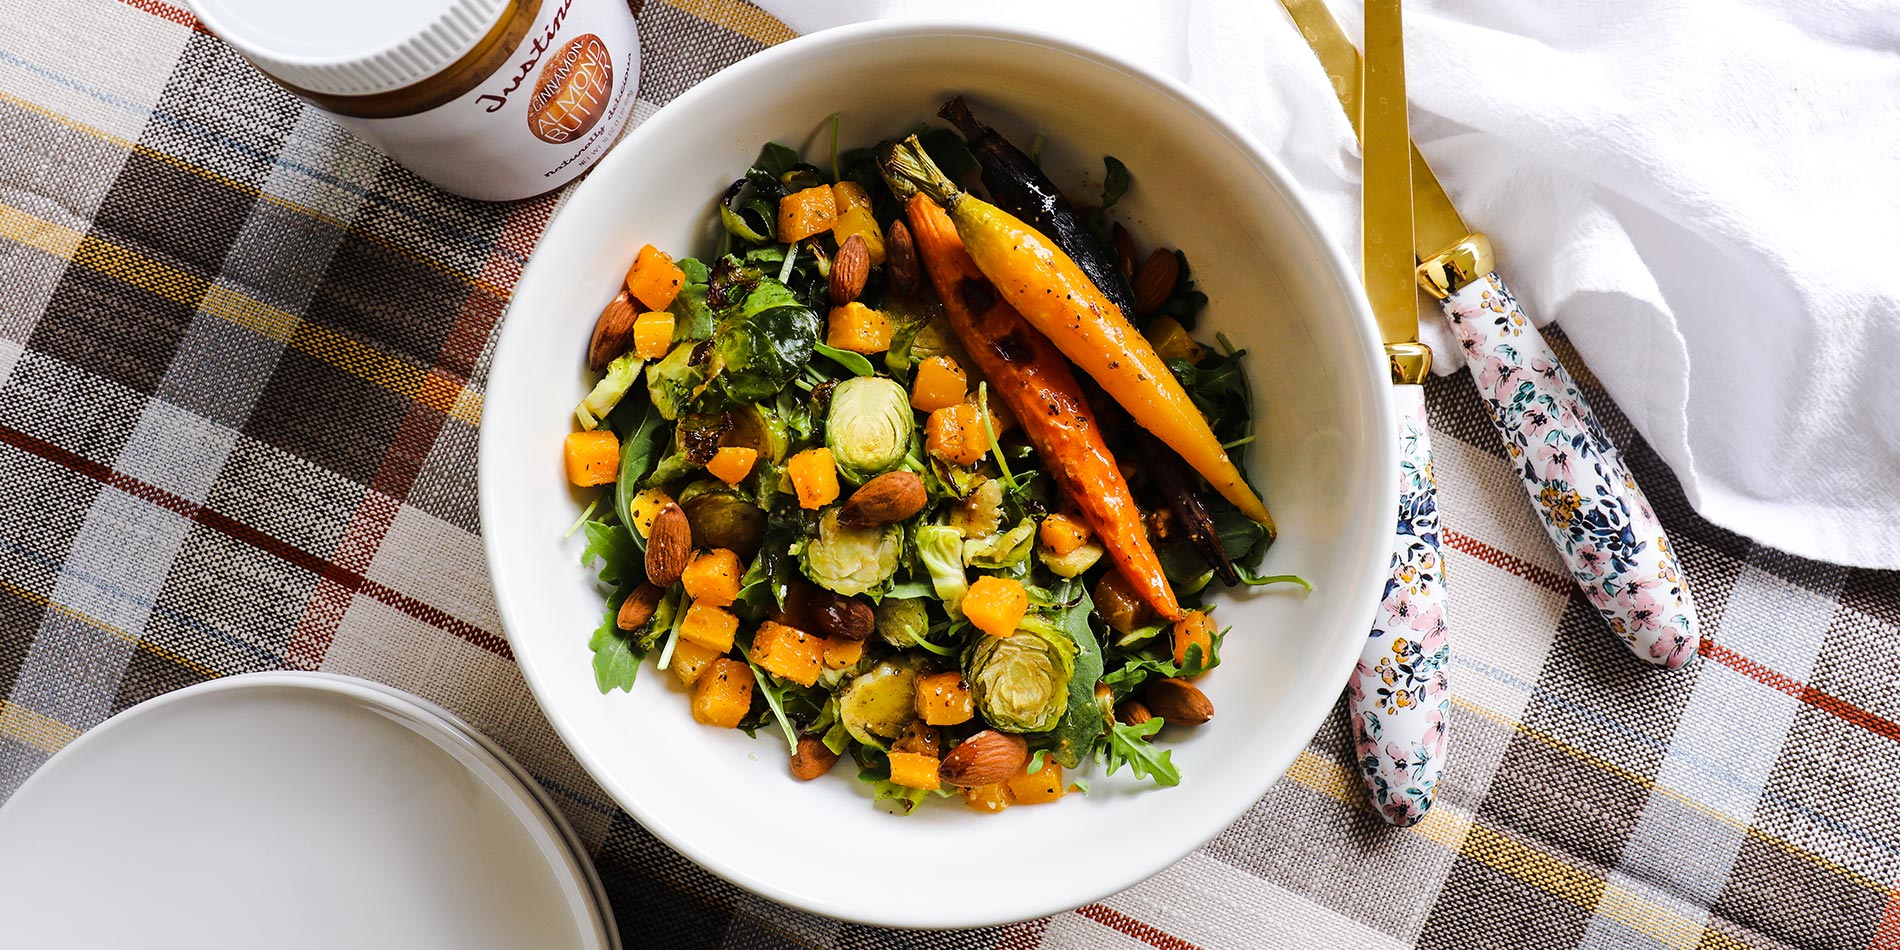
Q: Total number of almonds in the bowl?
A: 13